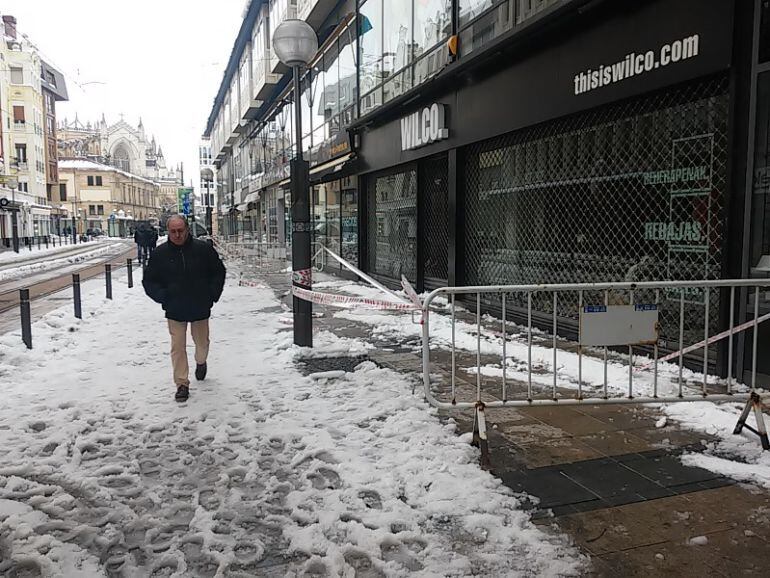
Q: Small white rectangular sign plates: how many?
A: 1